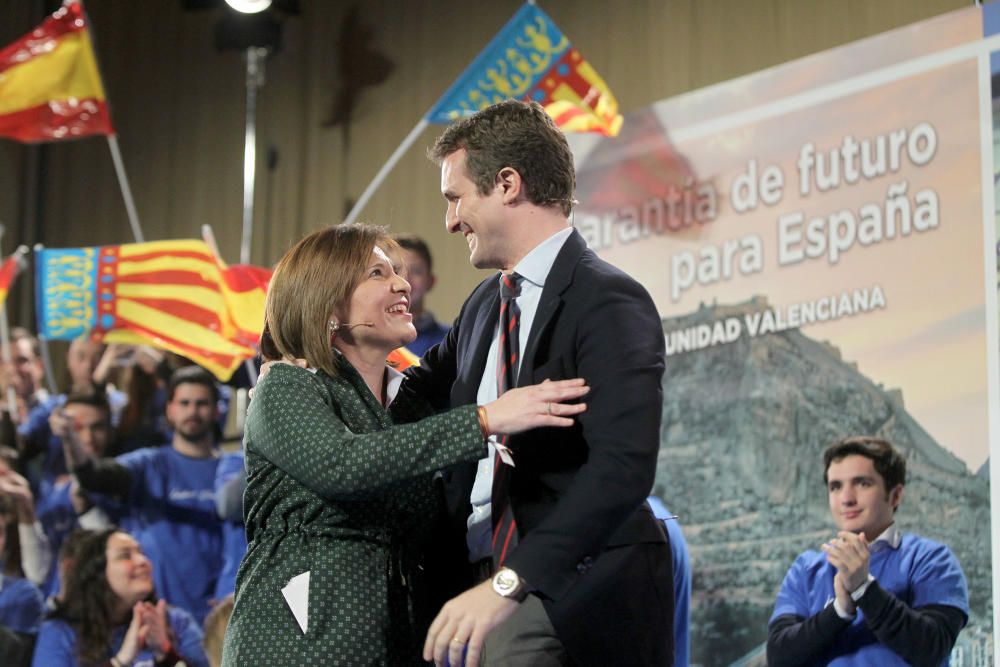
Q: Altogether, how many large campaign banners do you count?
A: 1